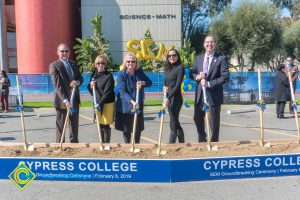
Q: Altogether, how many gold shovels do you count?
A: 8